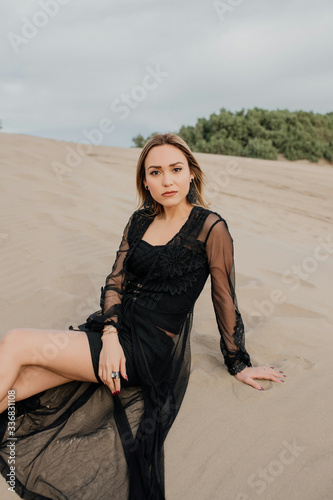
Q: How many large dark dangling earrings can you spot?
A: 2